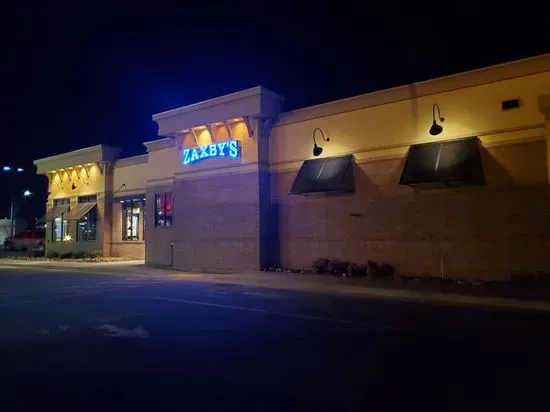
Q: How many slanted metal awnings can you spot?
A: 4